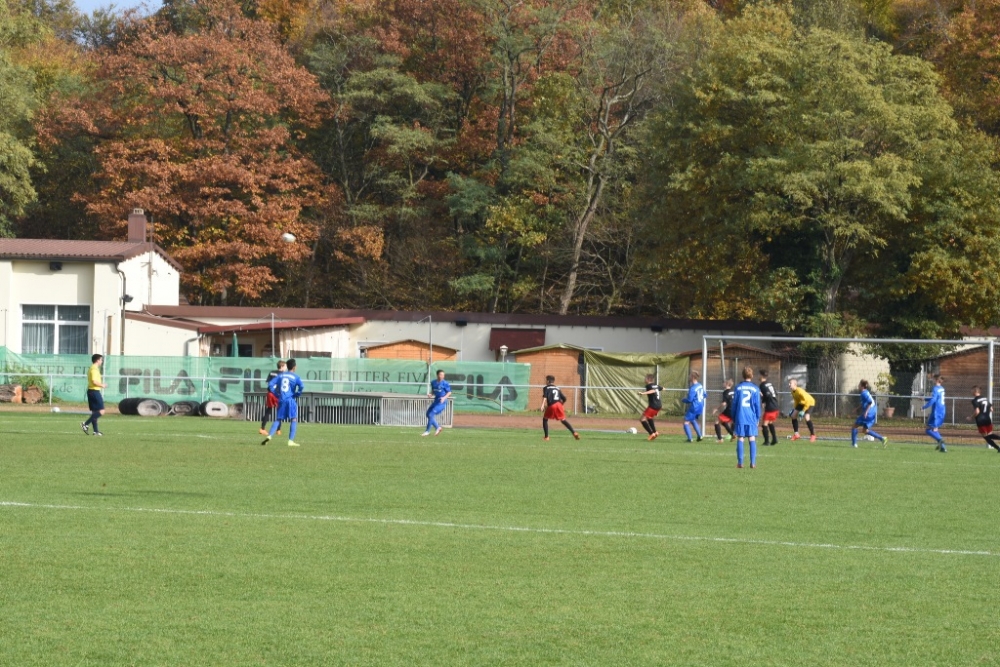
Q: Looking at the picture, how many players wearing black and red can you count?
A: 6